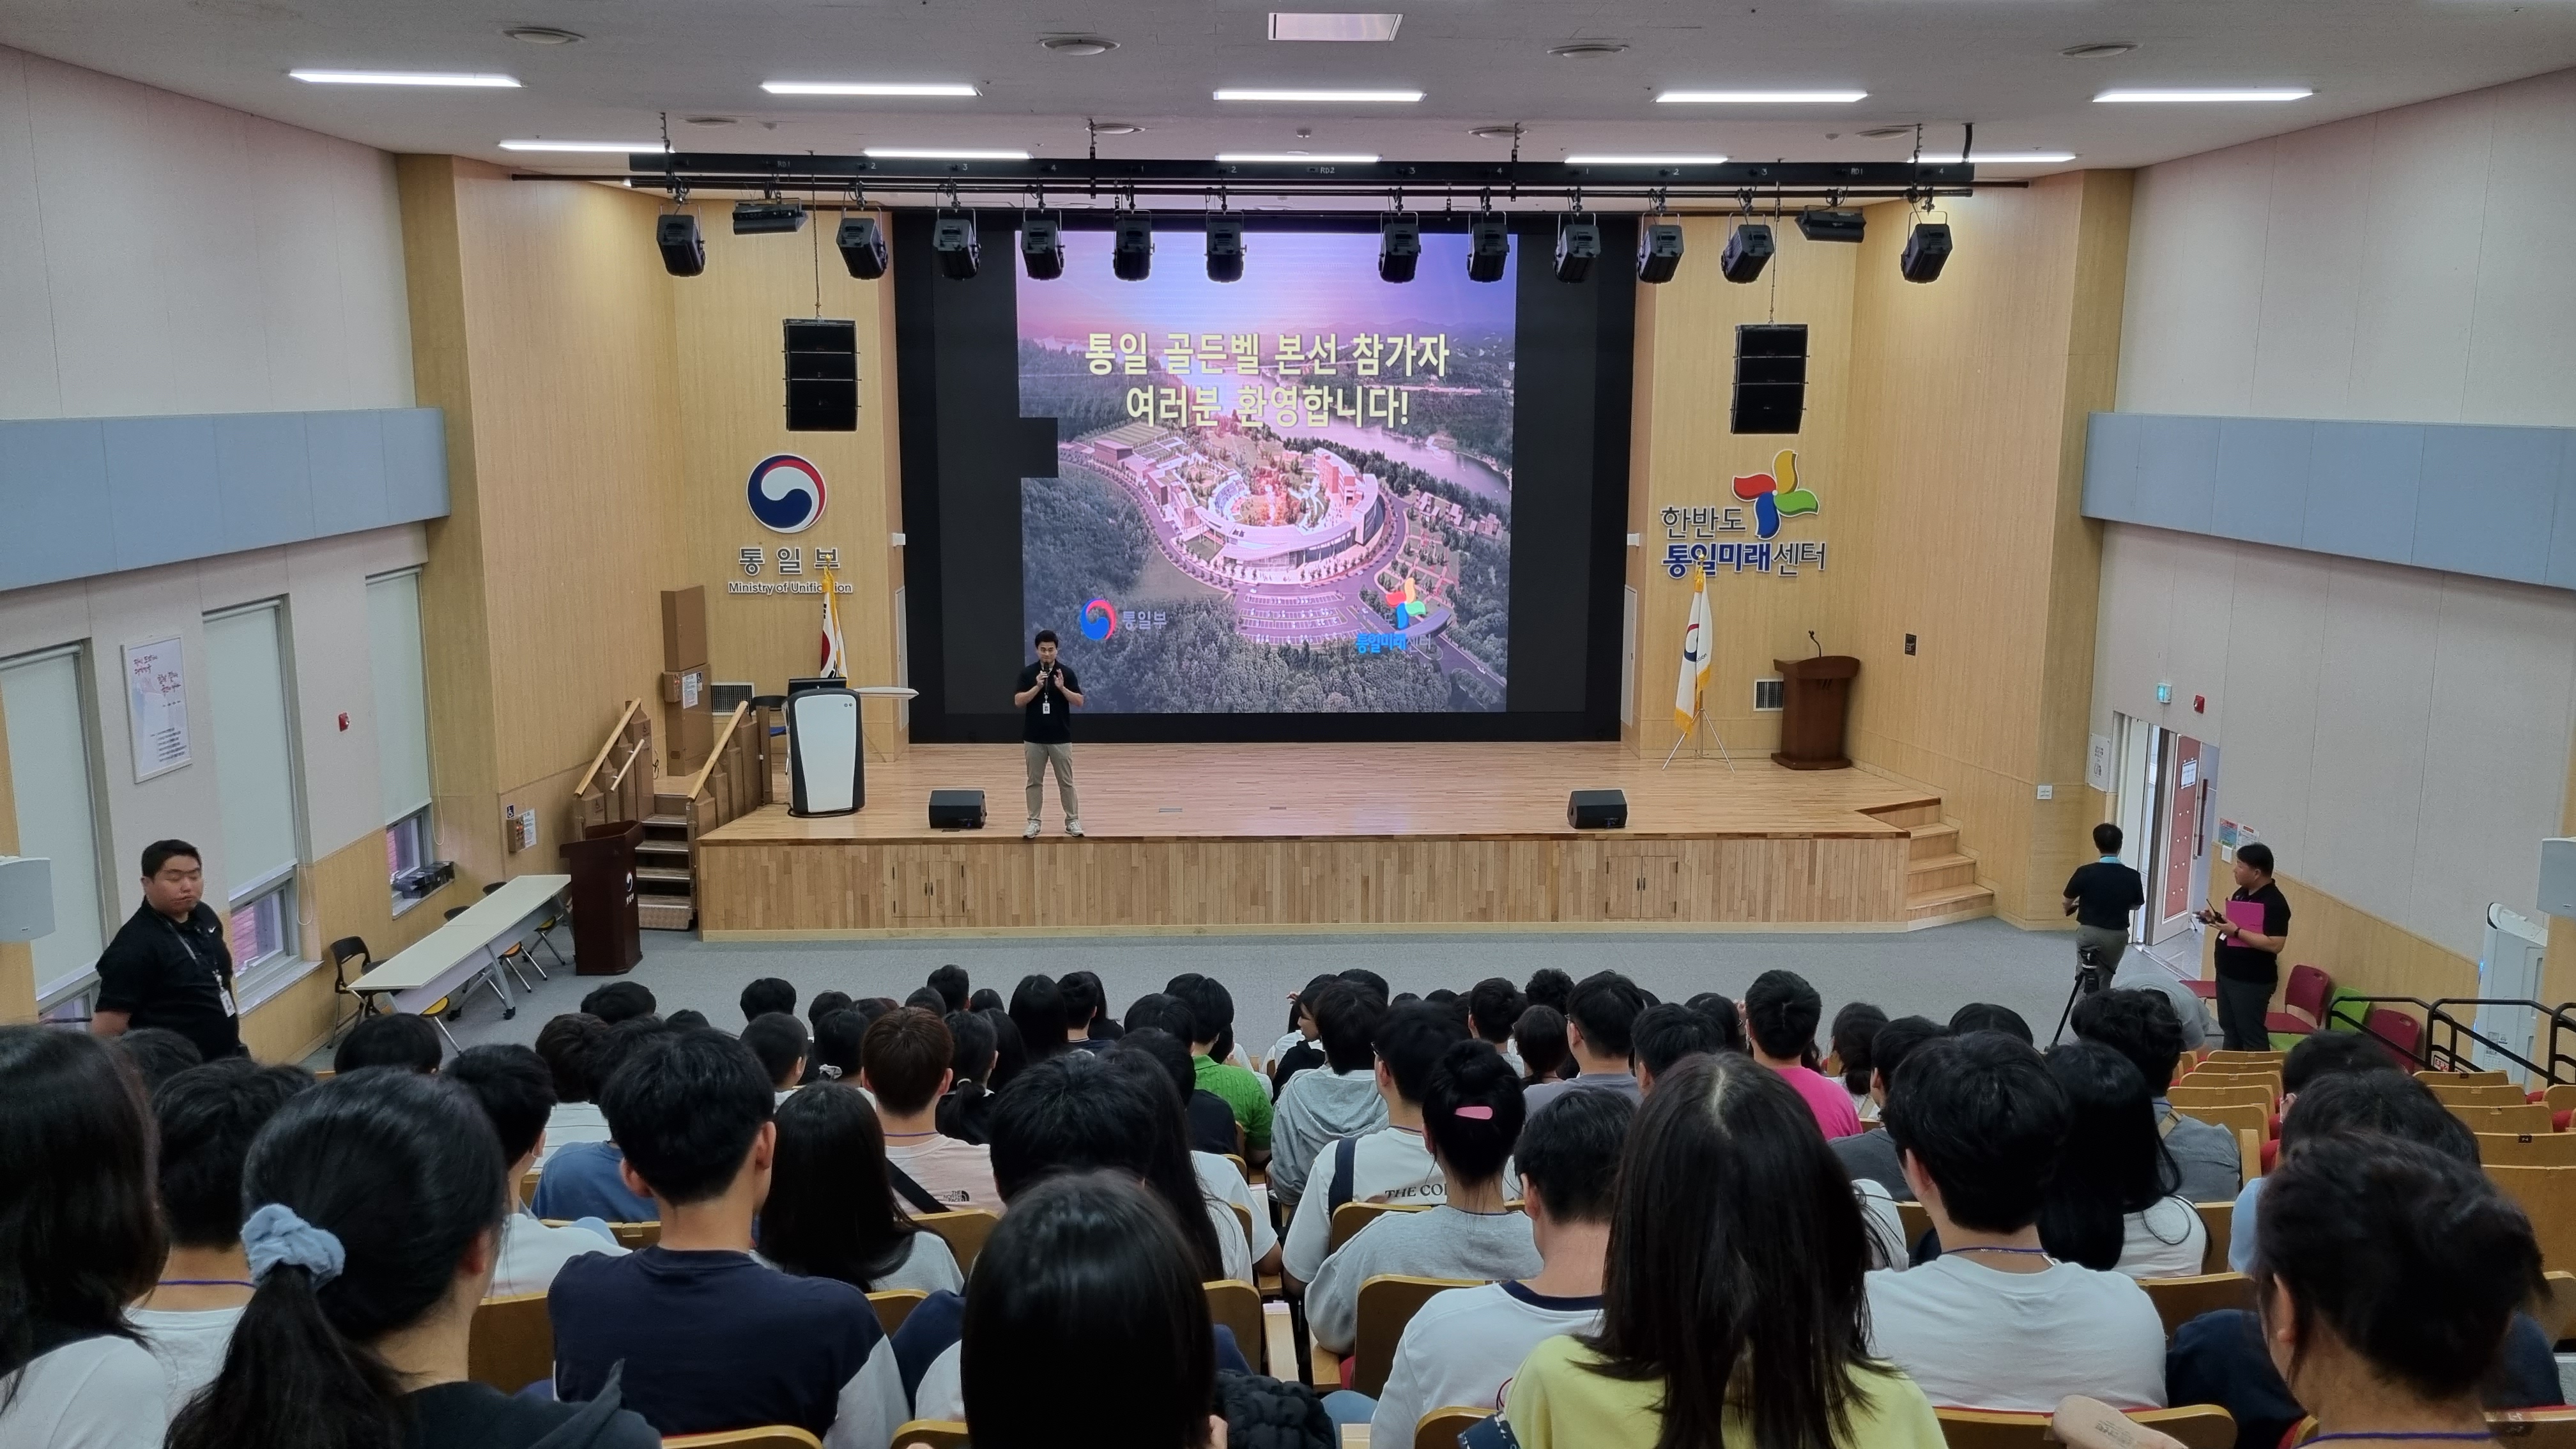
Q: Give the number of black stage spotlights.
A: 12